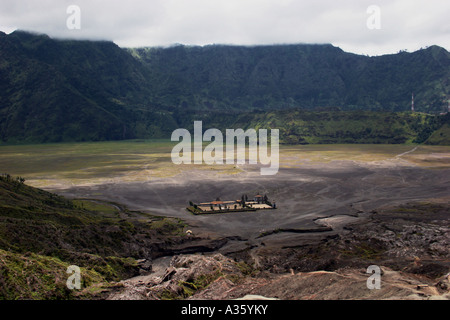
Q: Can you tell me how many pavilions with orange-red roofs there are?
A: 3